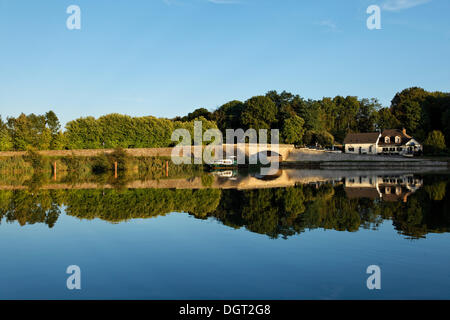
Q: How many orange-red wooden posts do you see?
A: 3